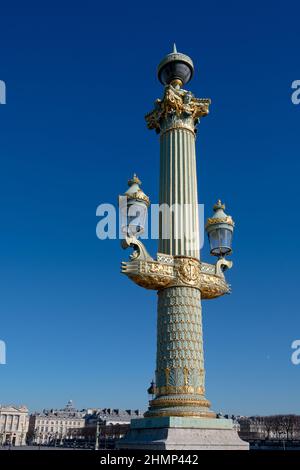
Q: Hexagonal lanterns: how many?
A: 2